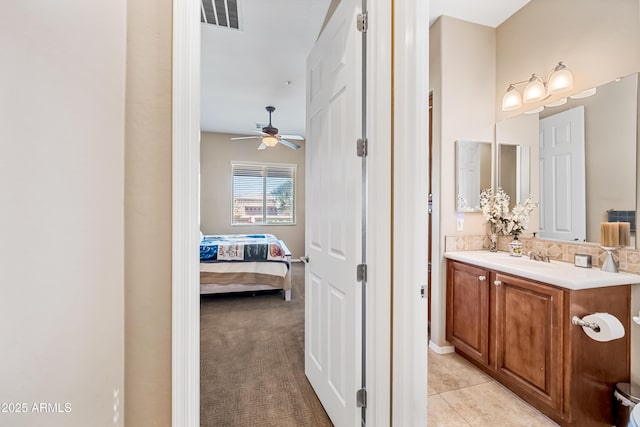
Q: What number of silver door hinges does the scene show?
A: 4